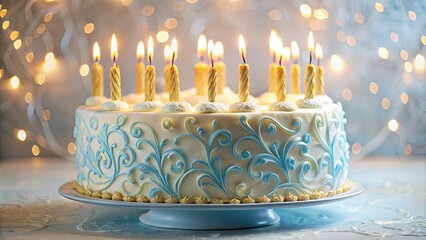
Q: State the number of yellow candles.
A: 15